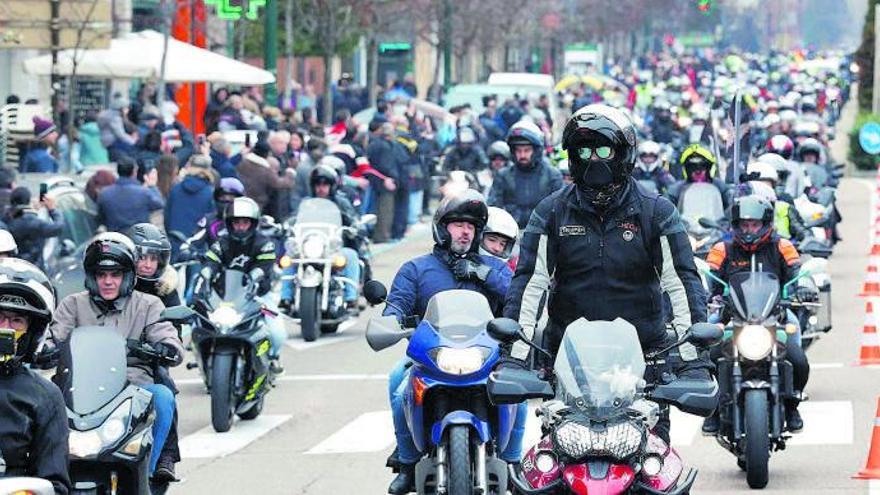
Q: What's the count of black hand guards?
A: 2